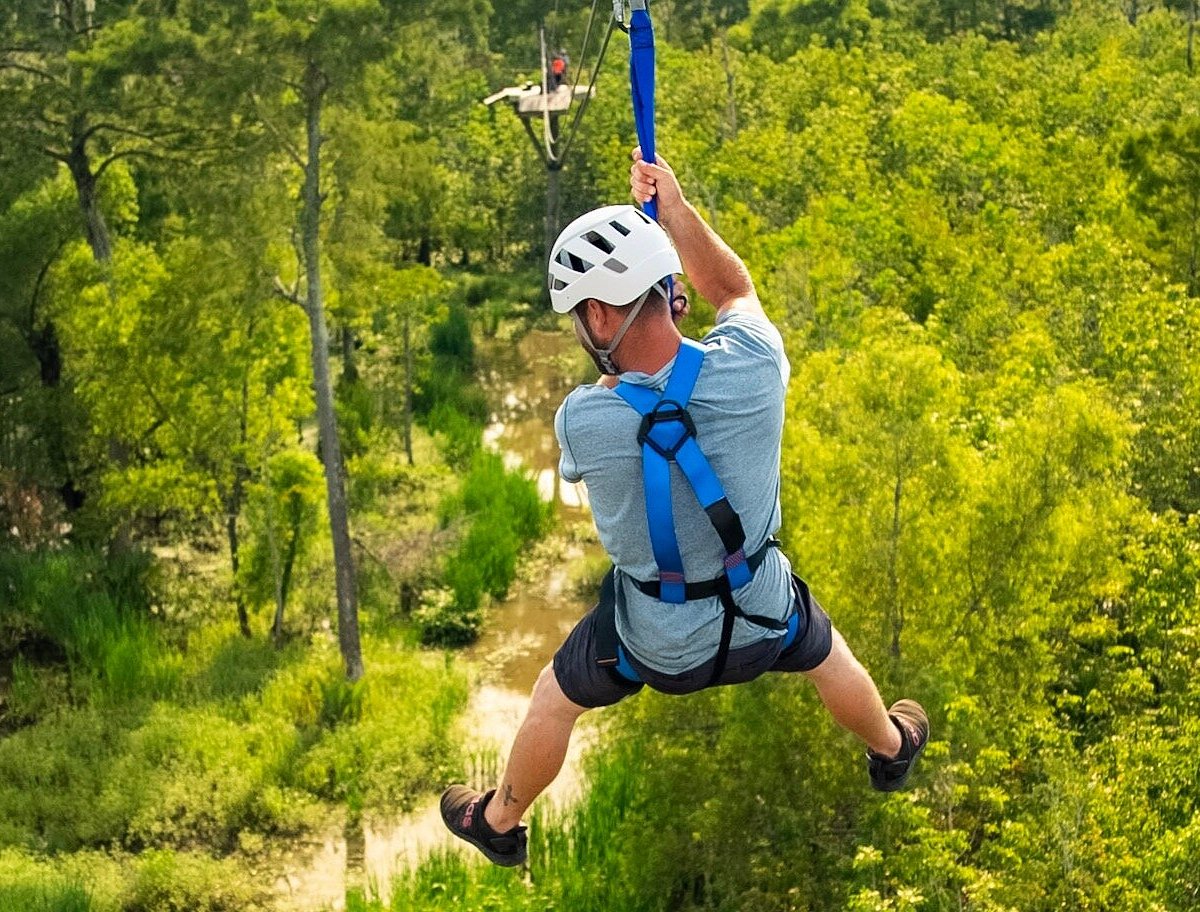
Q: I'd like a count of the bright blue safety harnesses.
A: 1